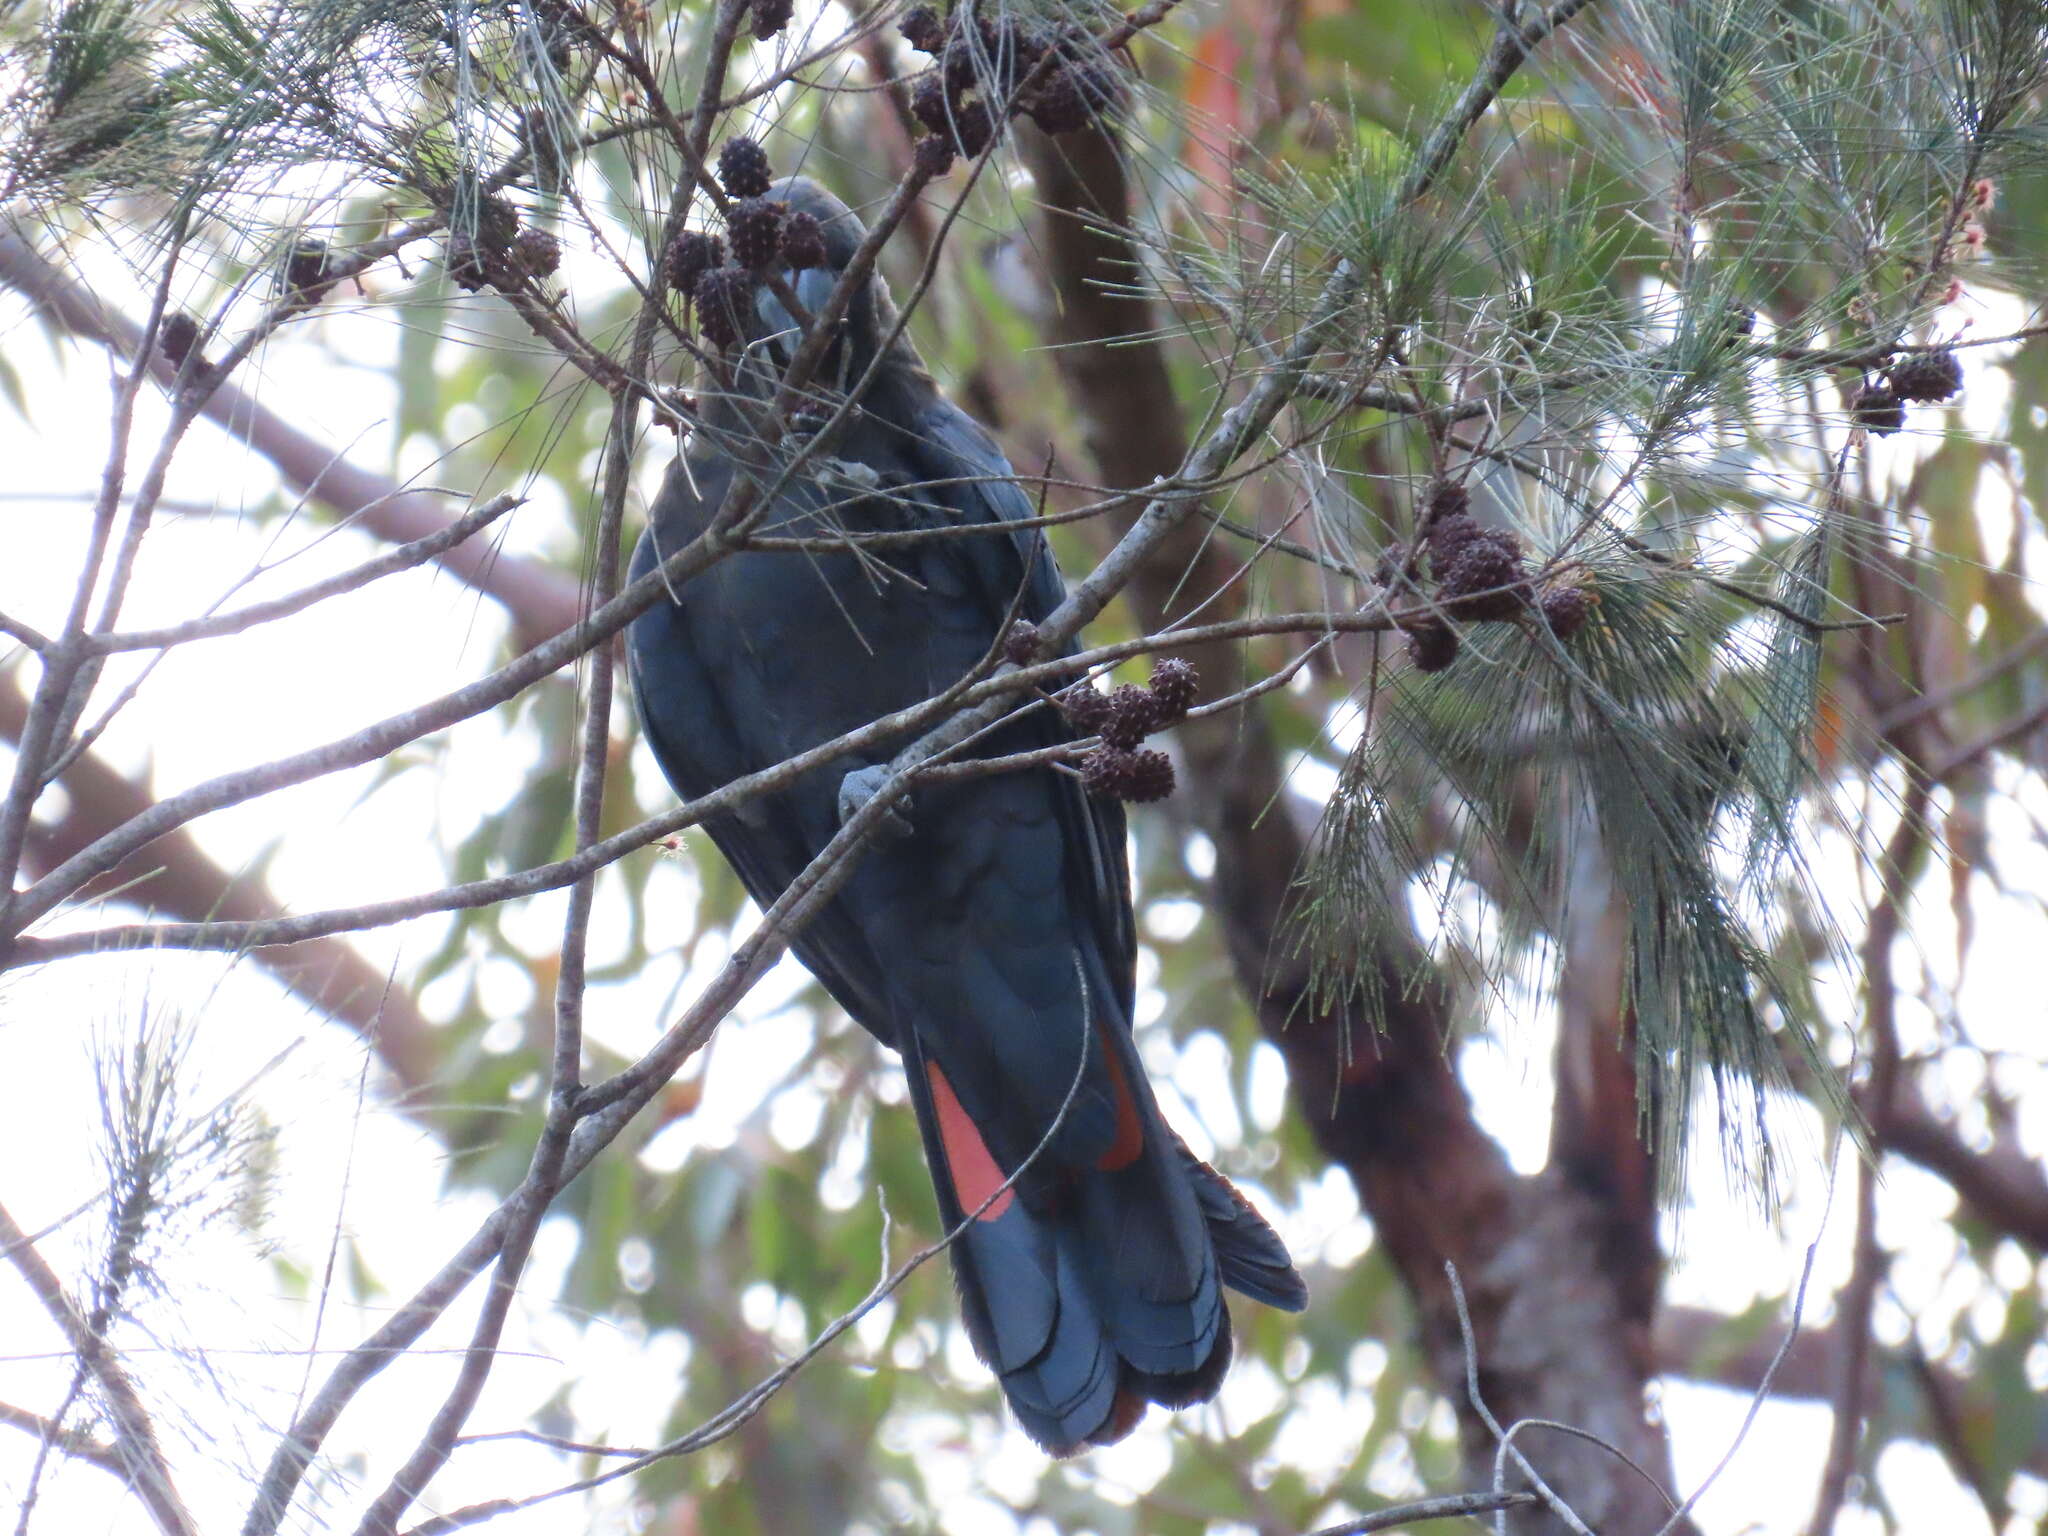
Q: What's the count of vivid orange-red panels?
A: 2